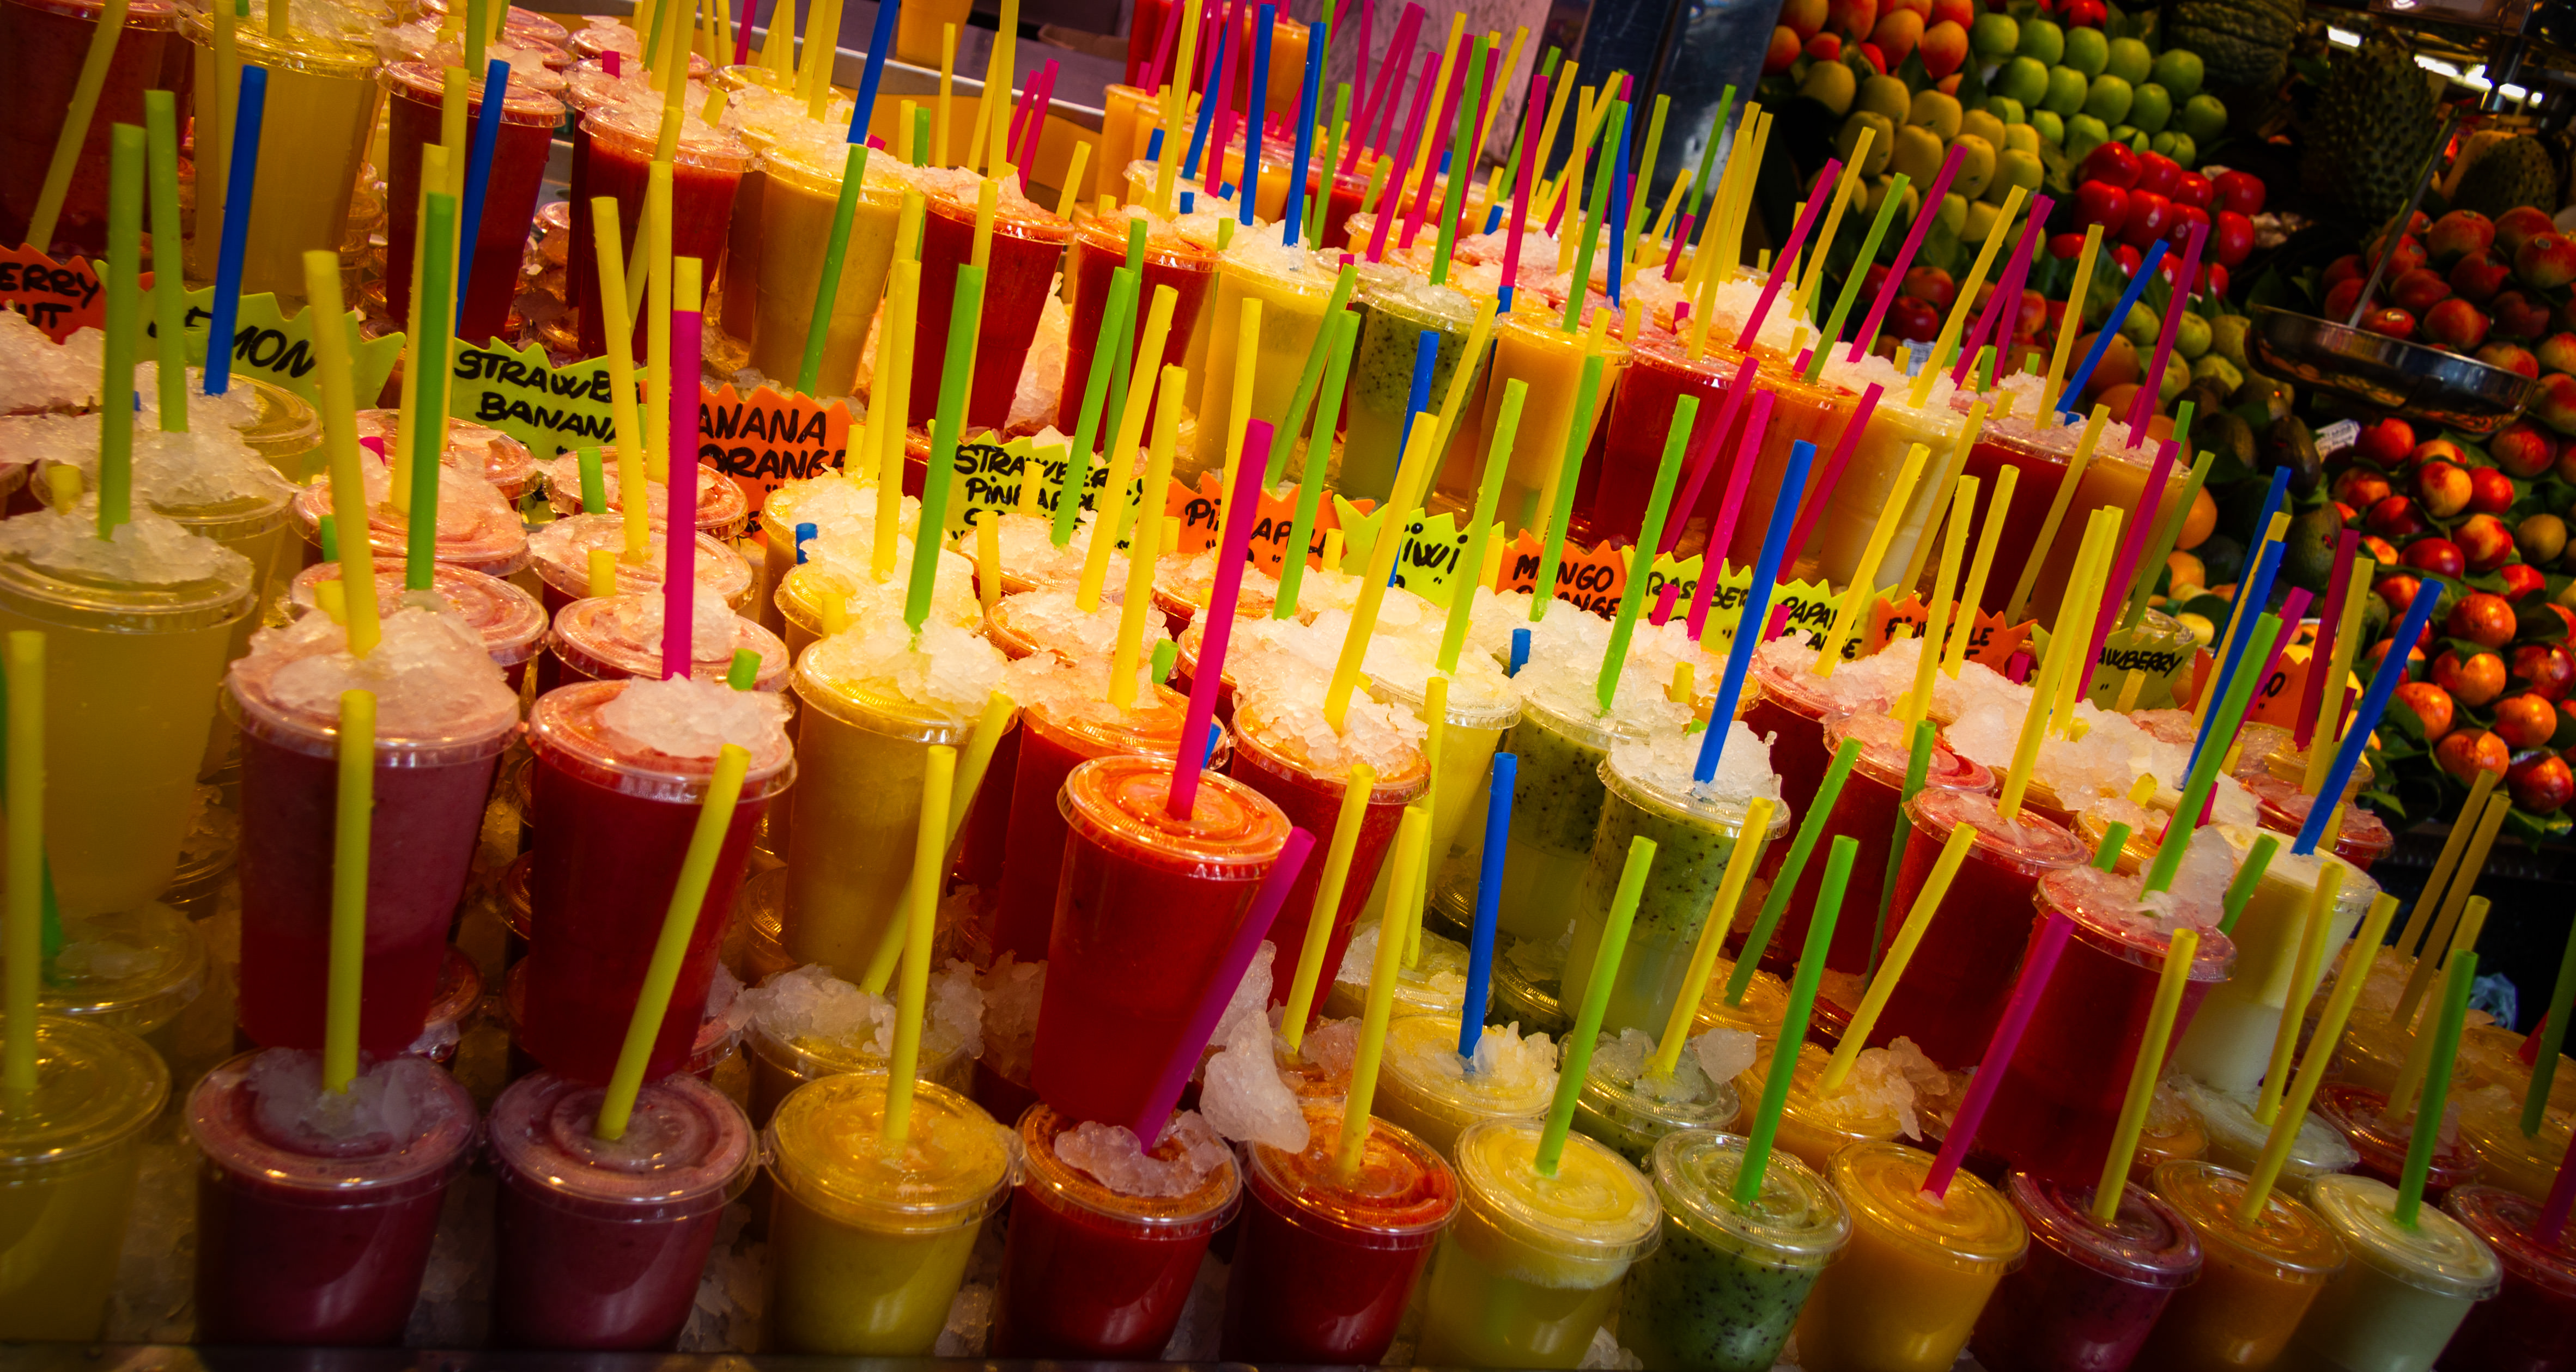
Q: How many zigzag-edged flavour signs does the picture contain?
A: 13